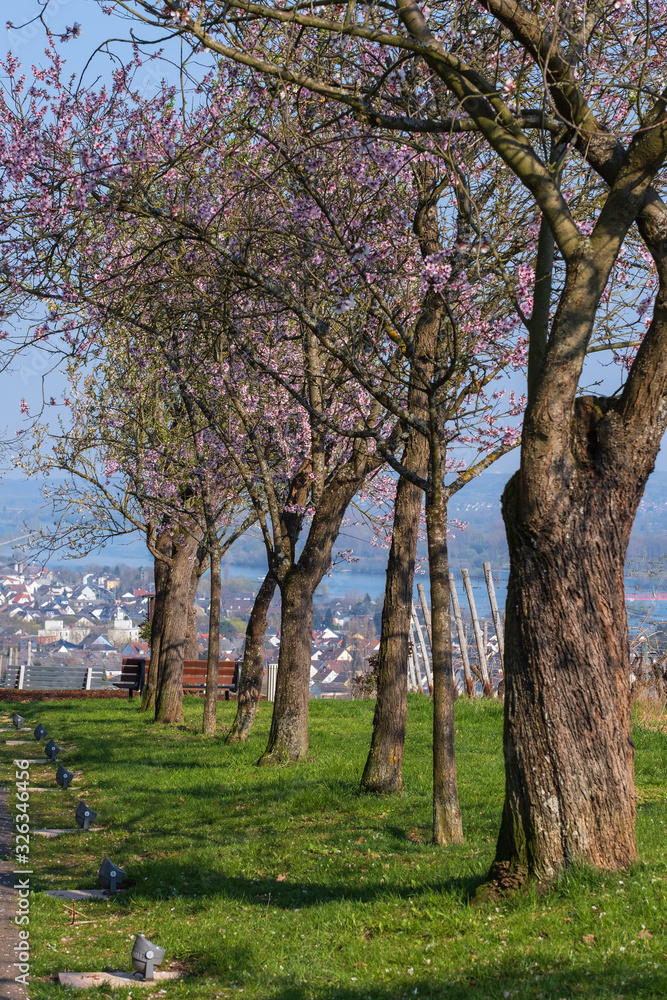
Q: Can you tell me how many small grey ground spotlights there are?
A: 7